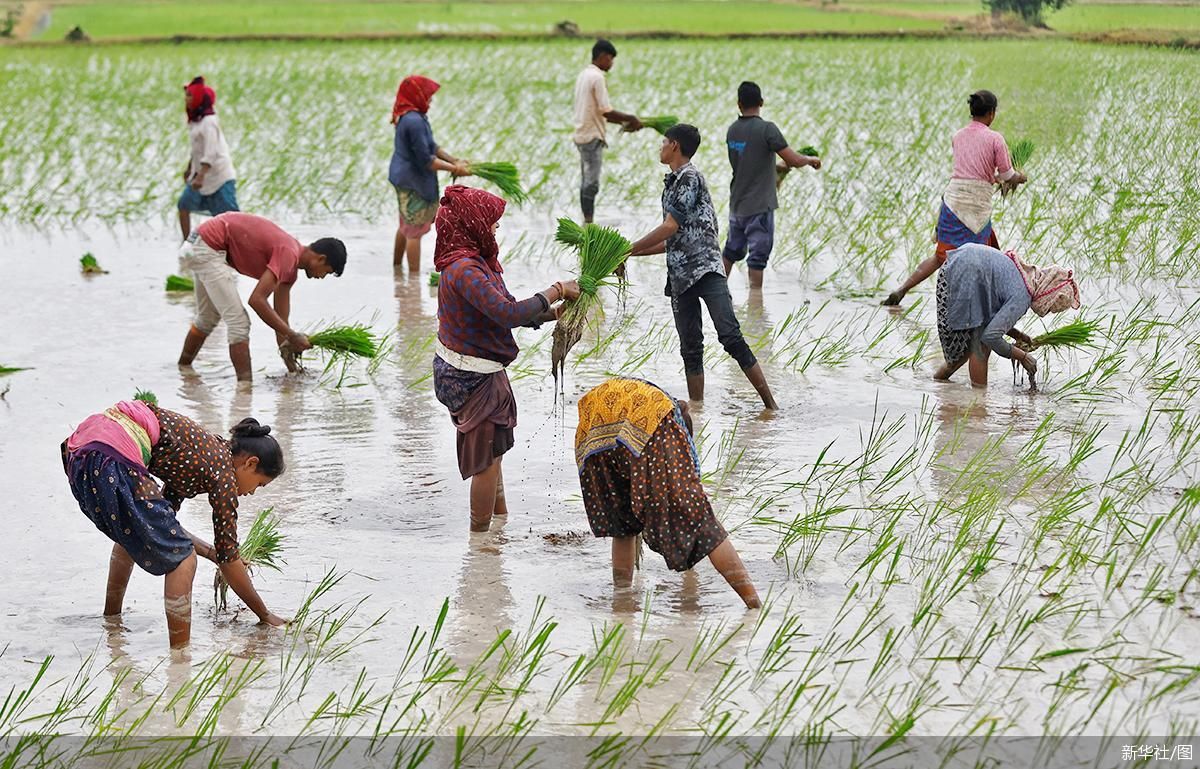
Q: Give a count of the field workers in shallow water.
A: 11